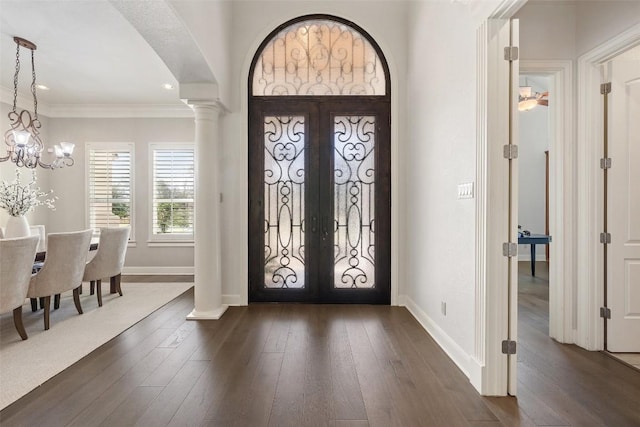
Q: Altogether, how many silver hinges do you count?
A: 8